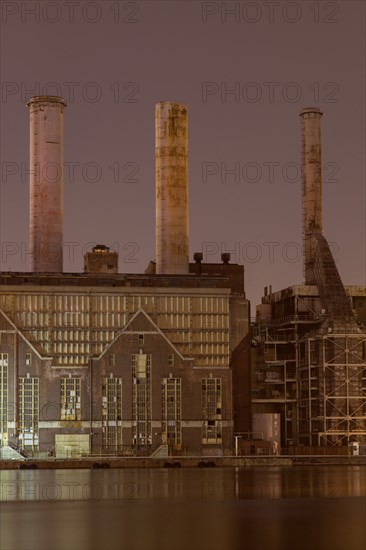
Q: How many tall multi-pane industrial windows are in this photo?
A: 7